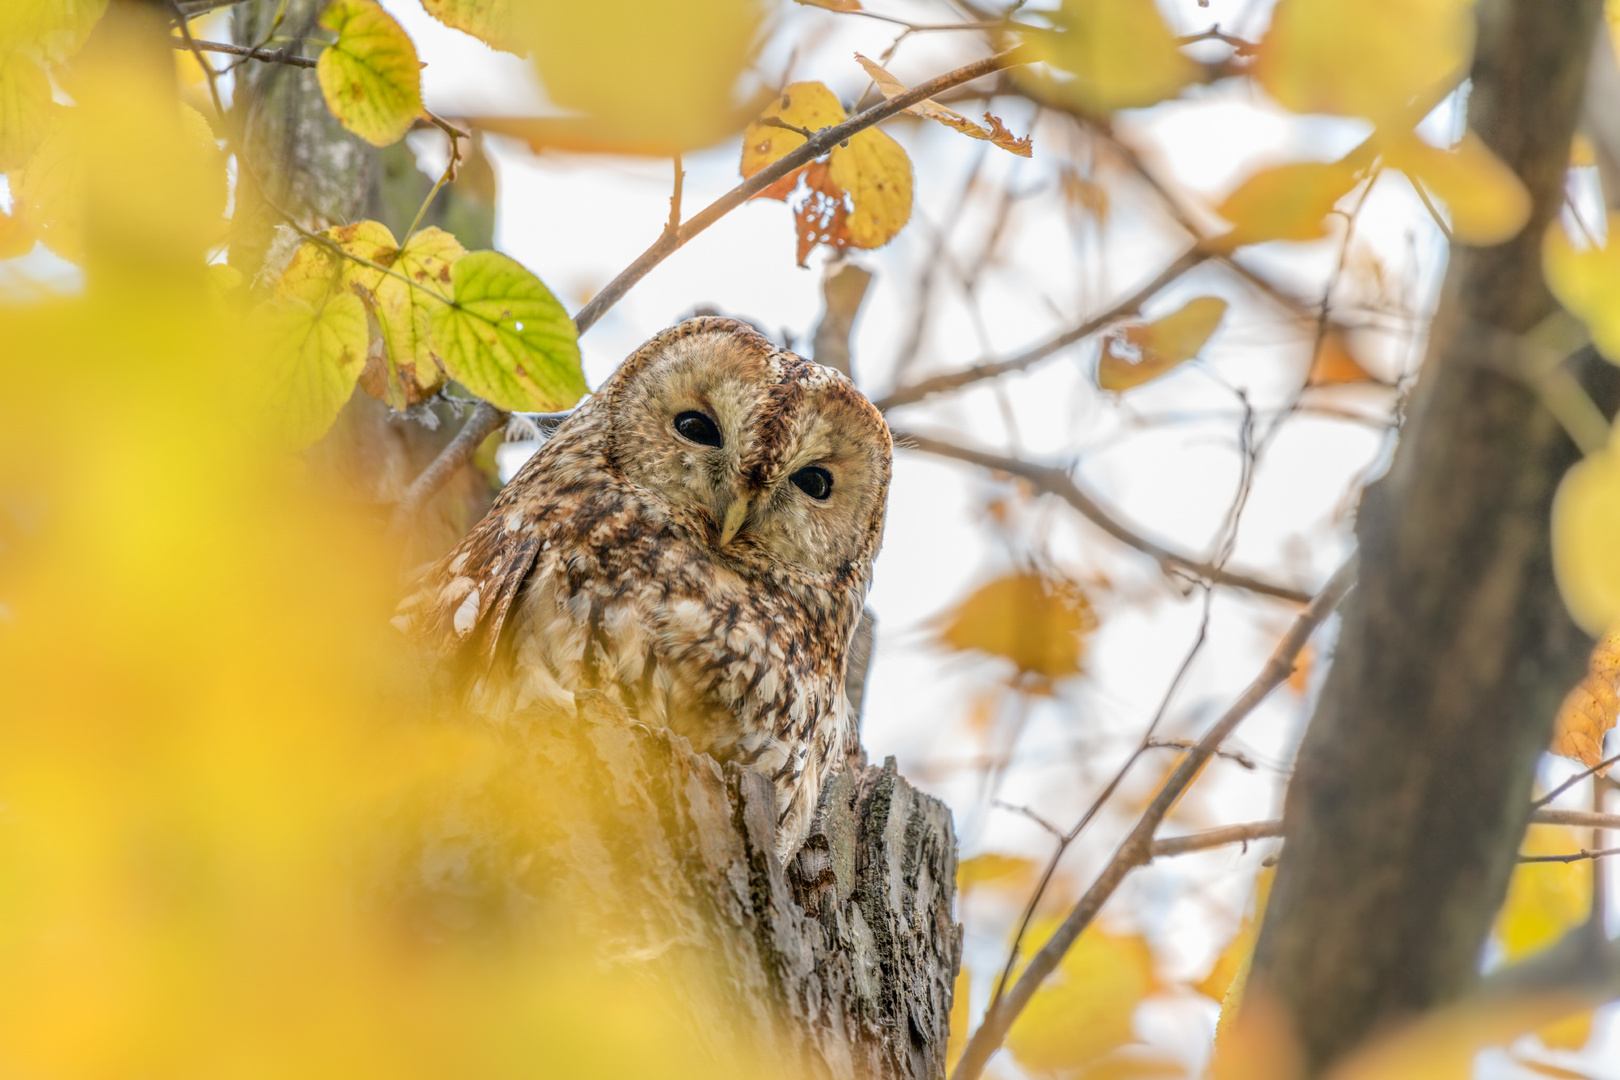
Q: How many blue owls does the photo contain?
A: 0